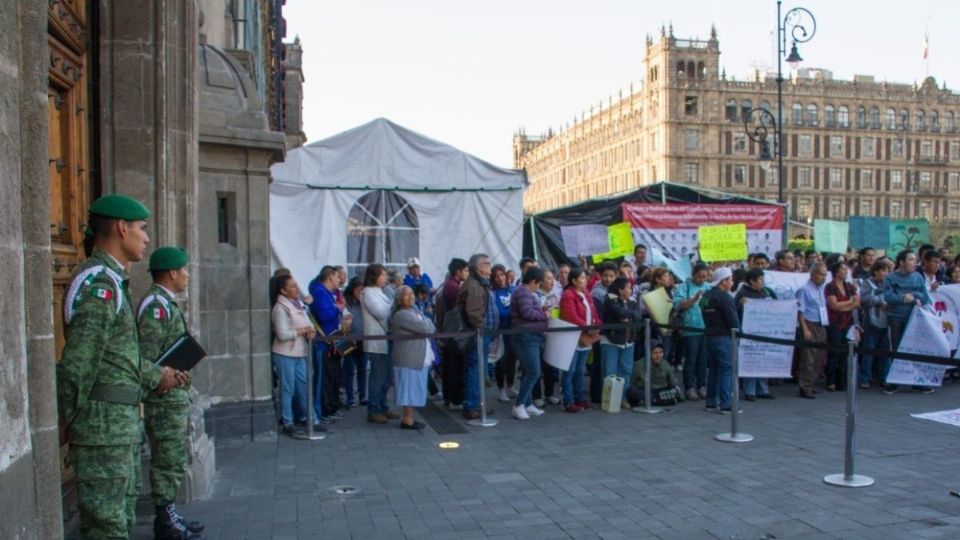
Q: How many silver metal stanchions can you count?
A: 5